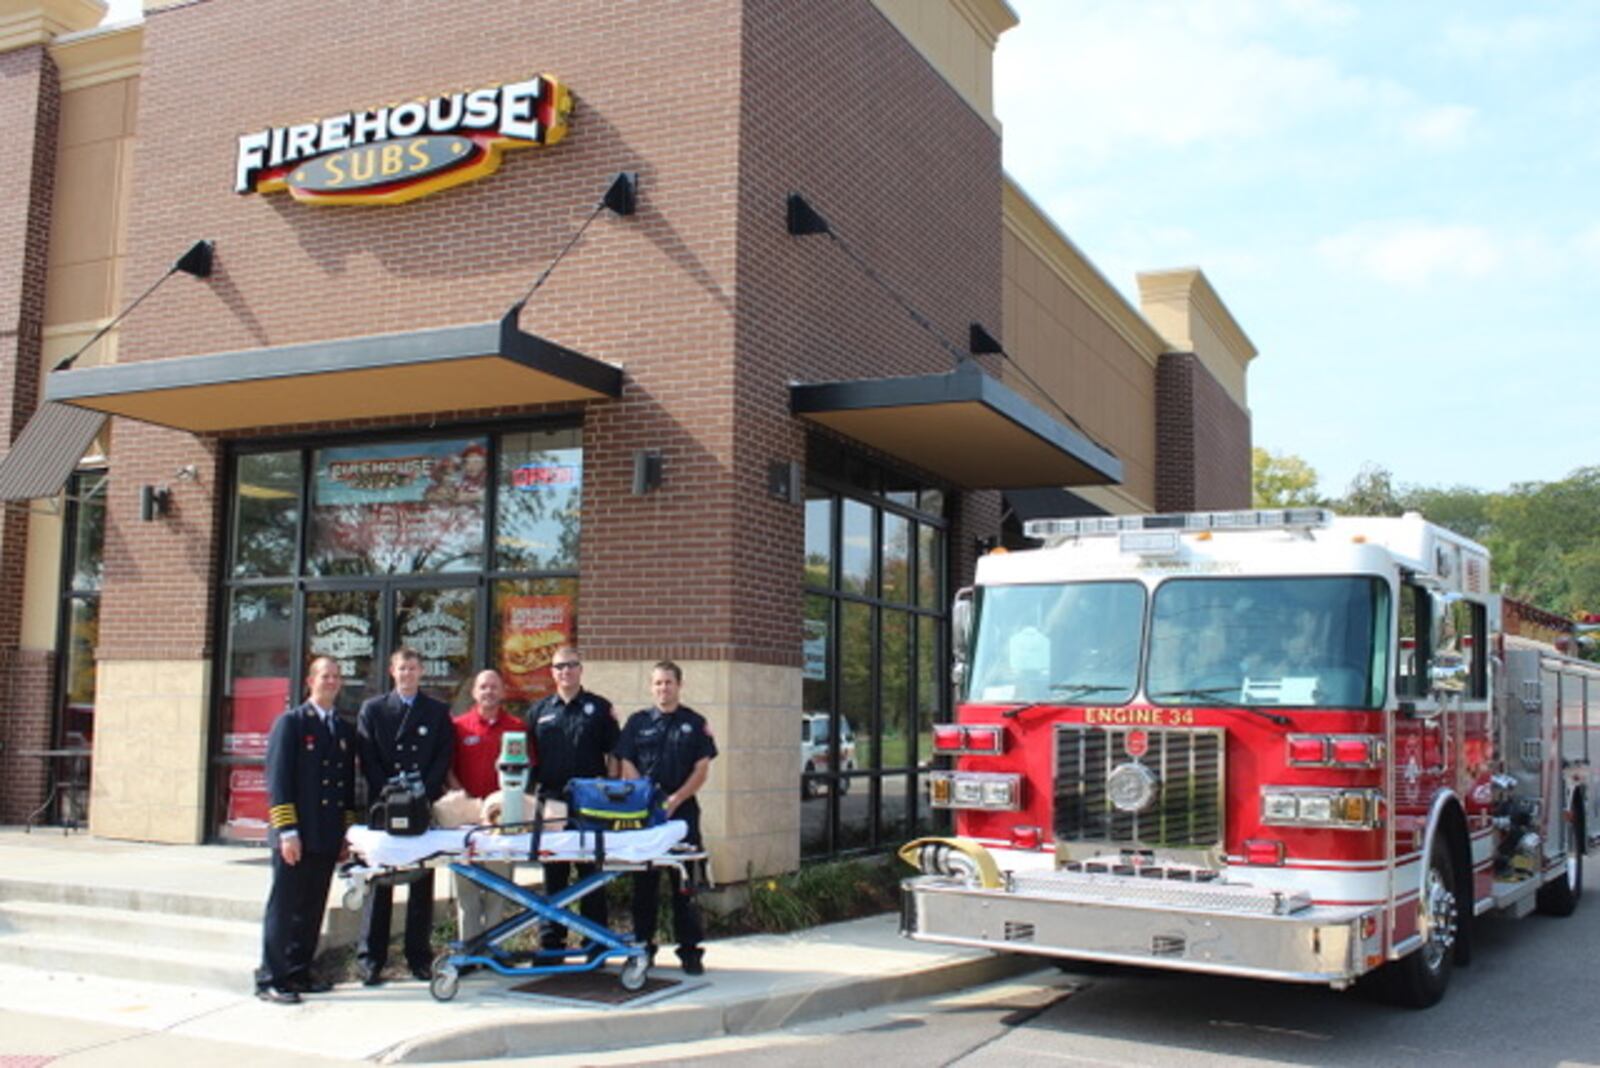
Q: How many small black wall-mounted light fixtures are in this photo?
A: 3